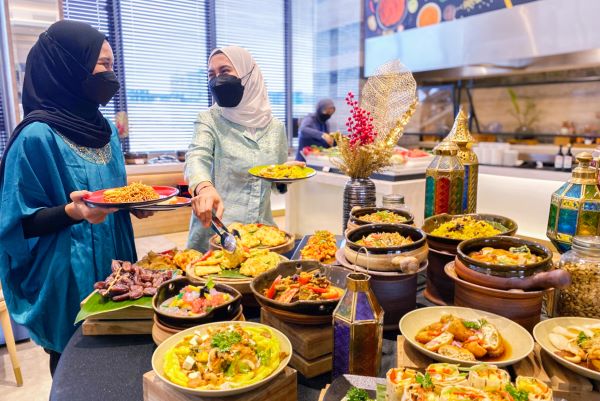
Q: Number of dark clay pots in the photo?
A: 6